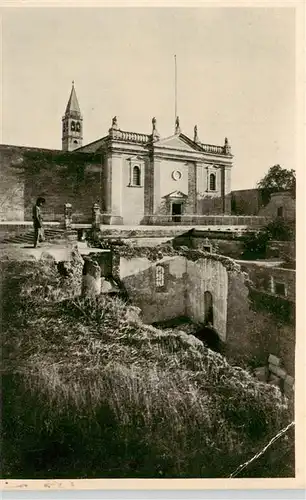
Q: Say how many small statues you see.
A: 5